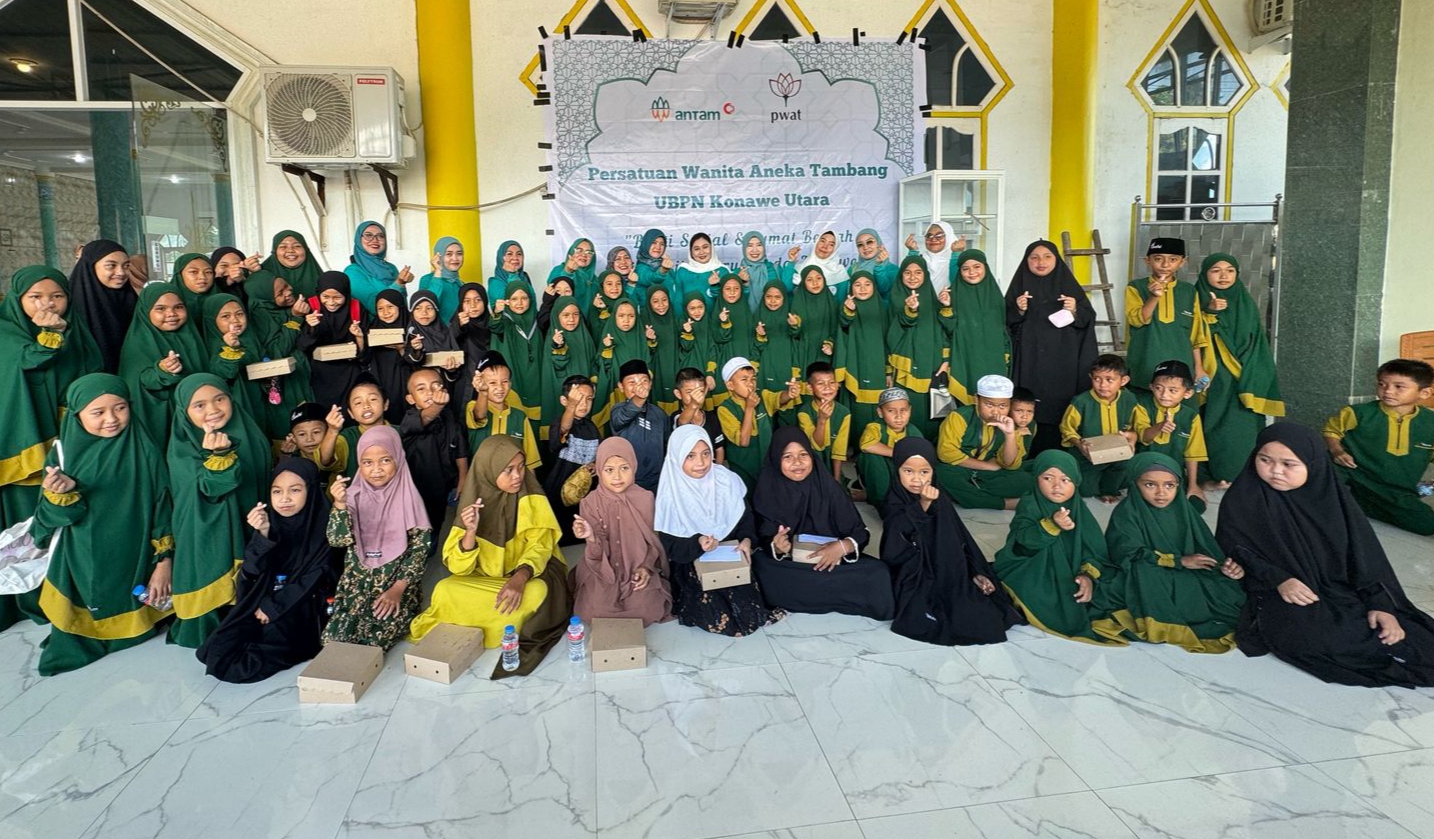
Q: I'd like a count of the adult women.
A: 11